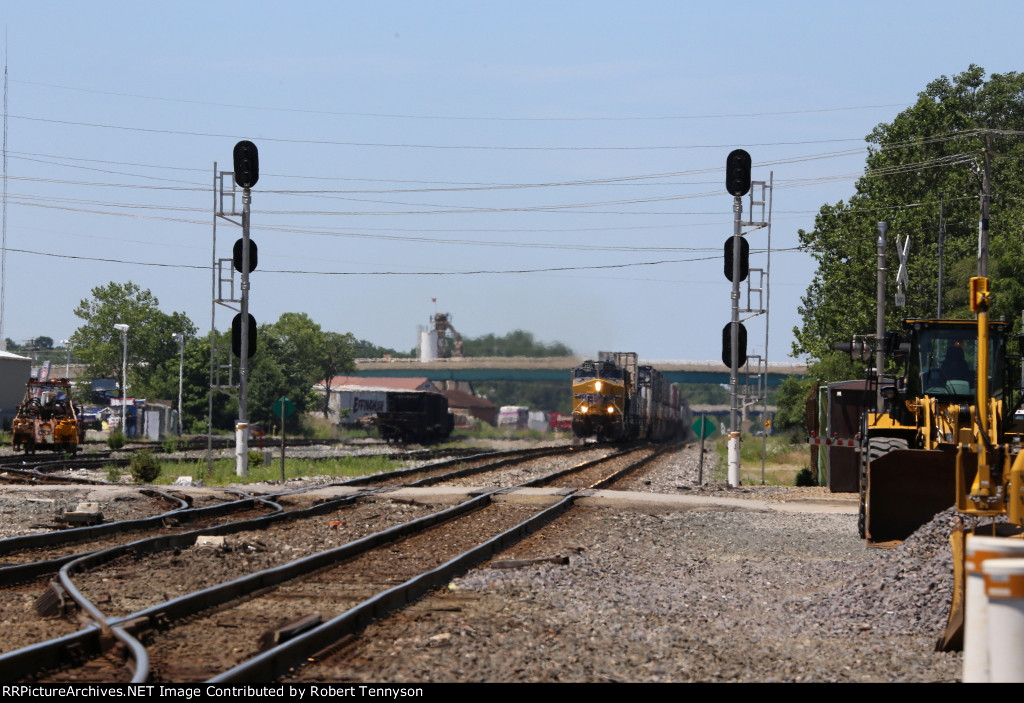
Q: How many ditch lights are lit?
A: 2